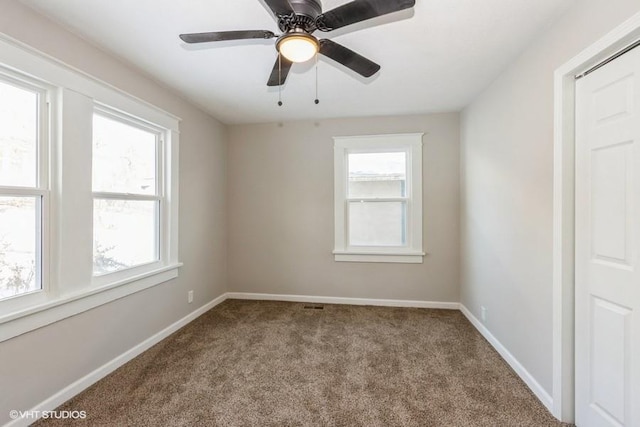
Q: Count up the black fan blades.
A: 5